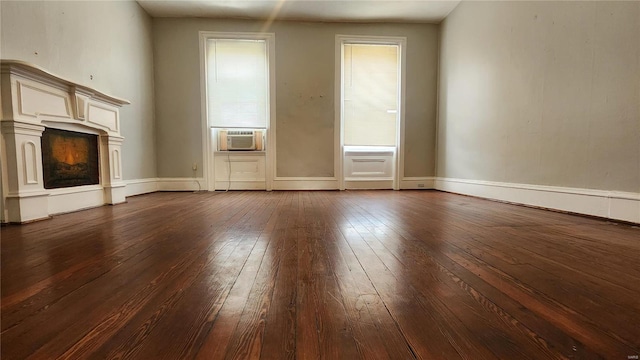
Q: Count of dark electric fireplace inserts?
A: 1